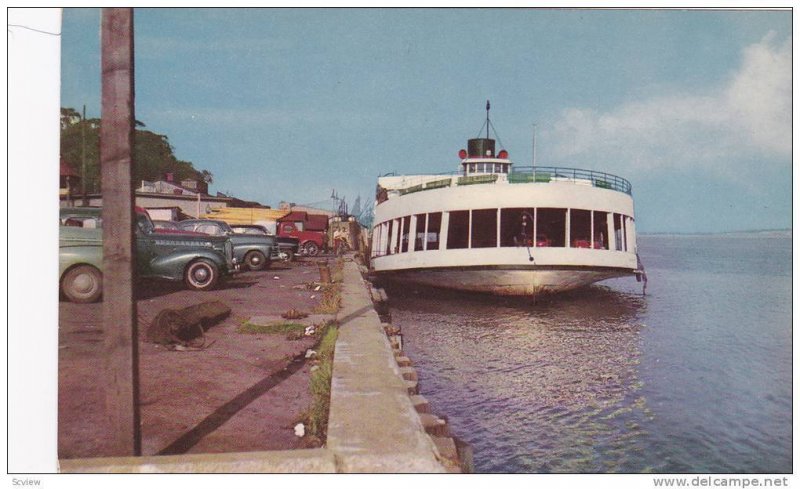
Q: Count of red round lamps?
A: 2